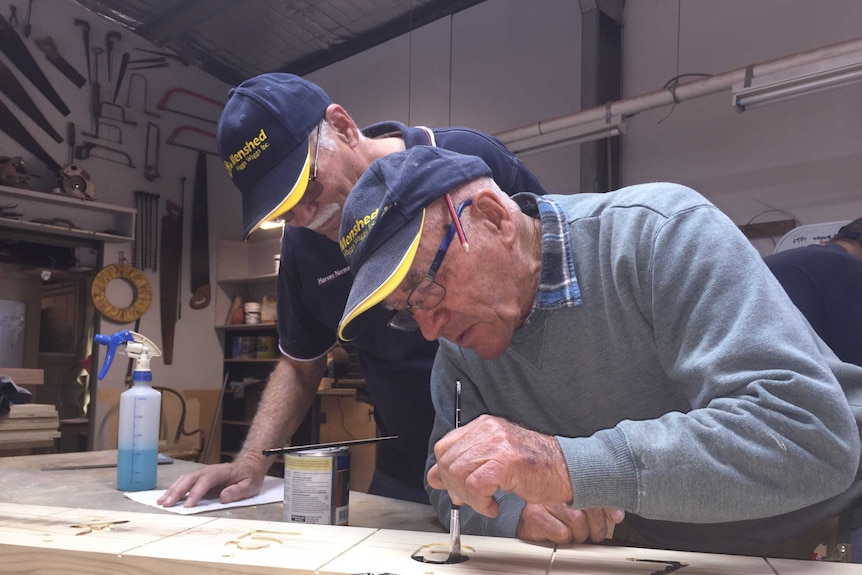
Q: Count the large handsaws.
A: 5